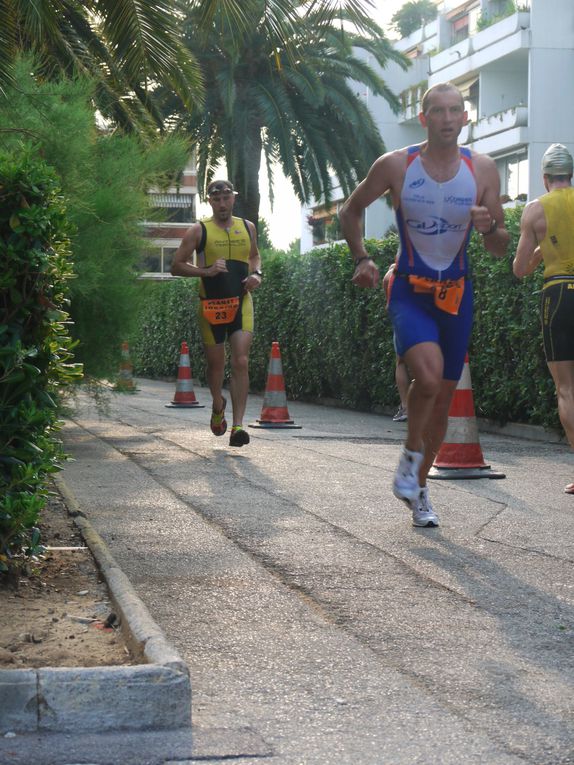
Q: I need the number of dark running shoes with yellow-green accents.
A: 2